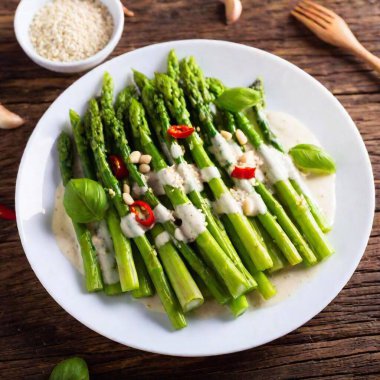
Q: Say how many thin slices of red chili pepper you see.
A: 4